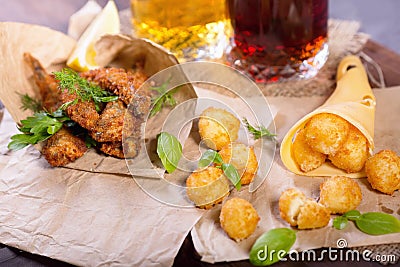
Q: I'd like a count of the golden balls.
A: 10